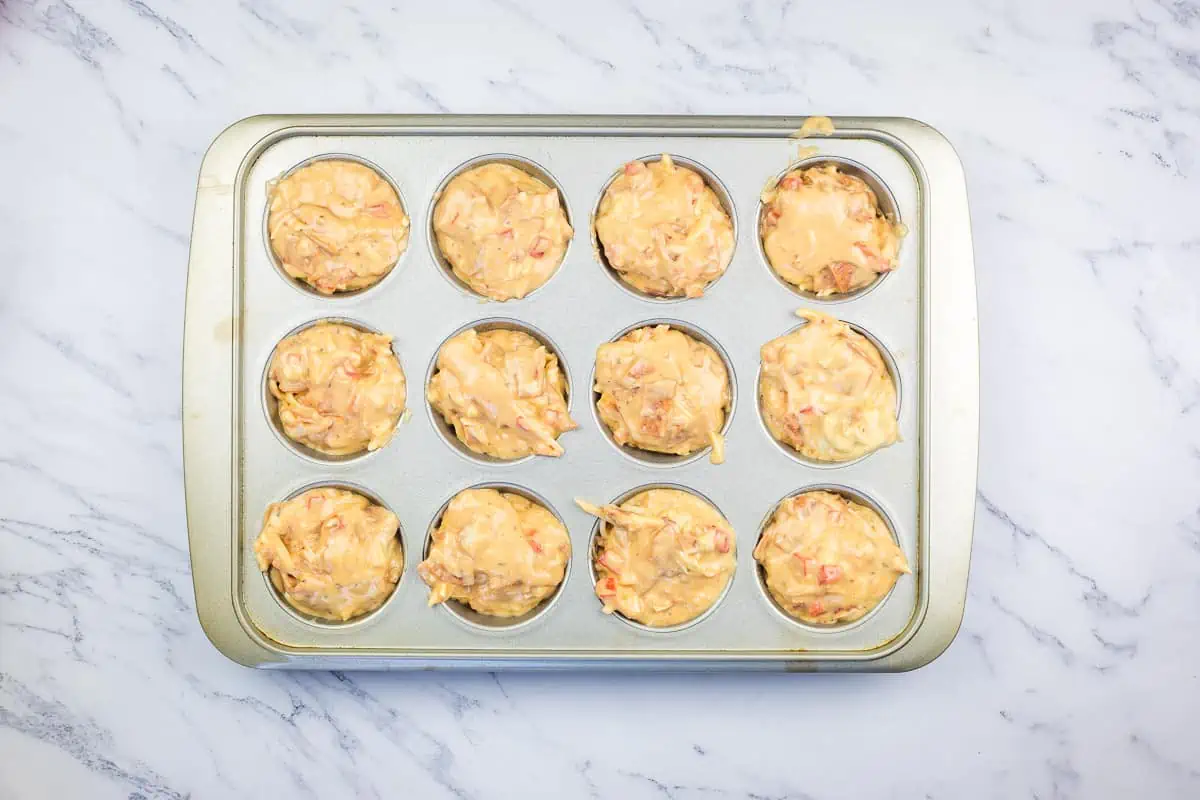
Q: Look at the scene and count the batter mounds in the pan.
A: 12